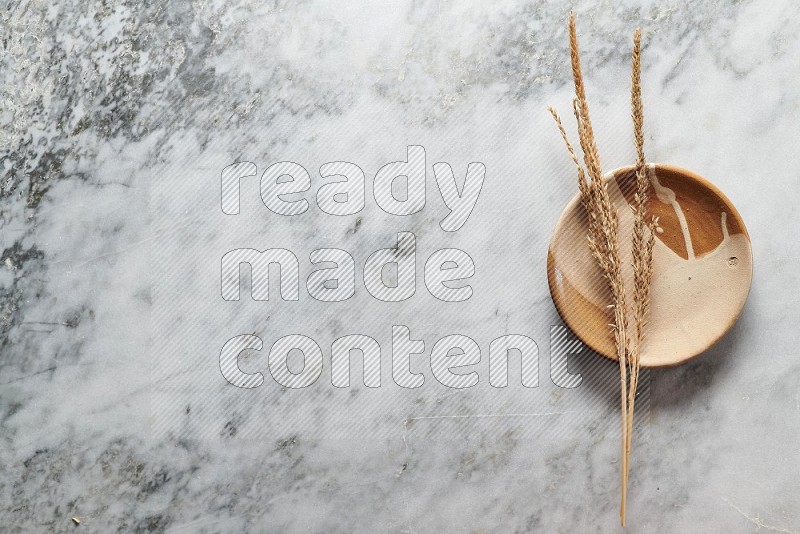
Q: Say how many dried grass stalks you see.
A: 2